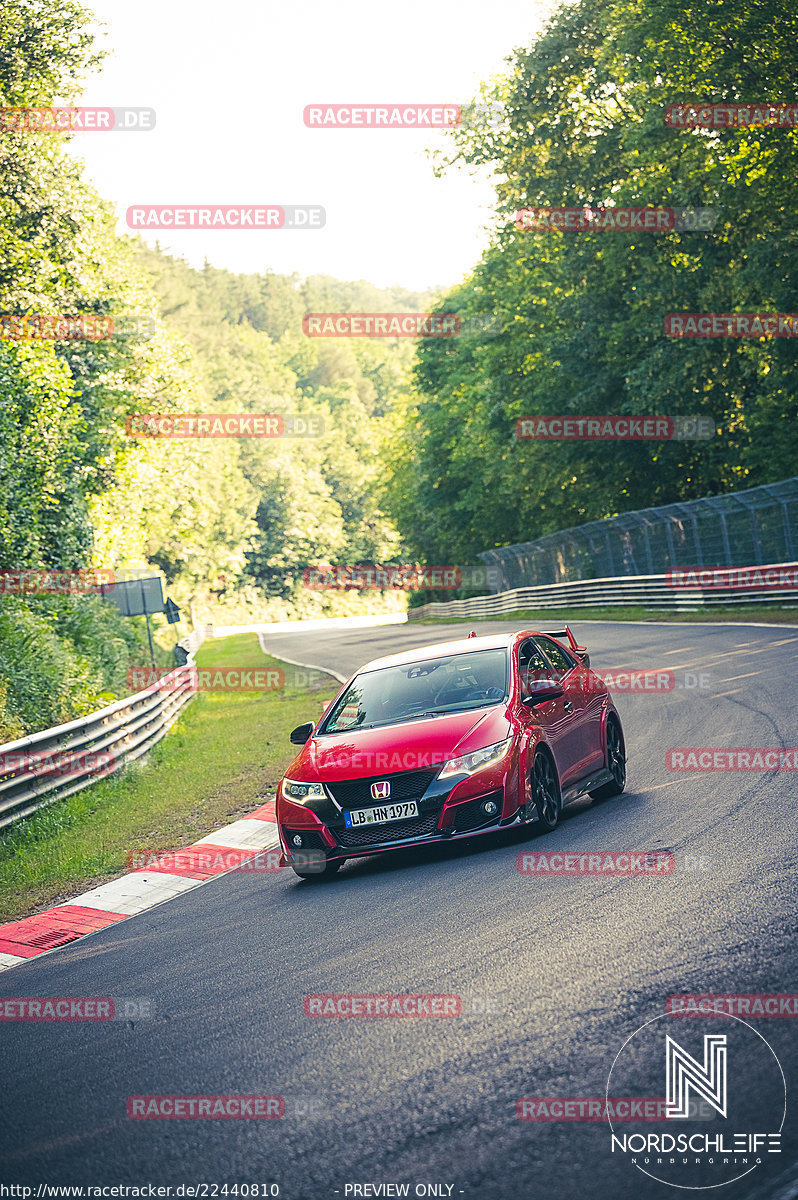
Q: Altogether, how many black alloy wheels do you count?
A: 2